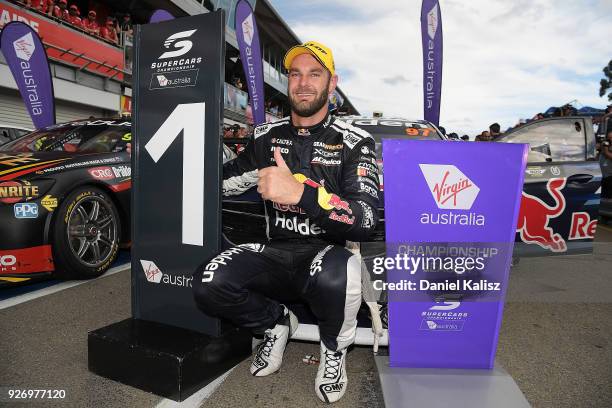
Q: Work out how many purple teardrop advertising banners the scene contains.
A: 4